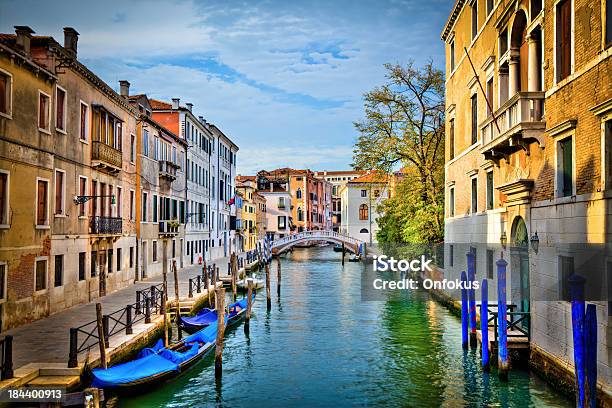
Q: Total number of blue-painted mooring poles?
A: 6